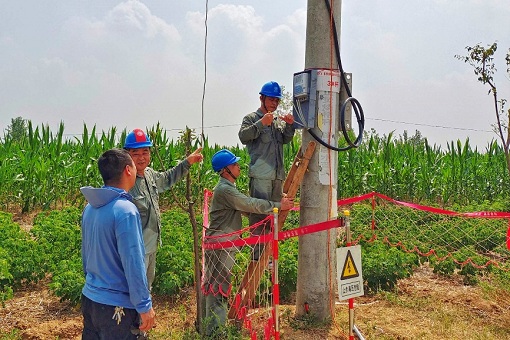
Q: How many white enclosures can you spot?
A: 1